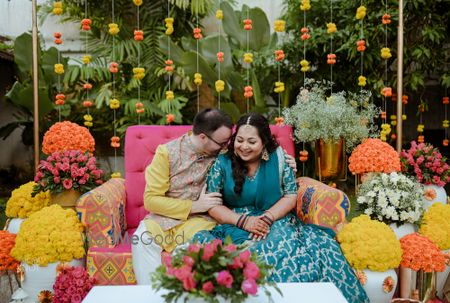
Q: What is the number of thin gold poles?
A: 2